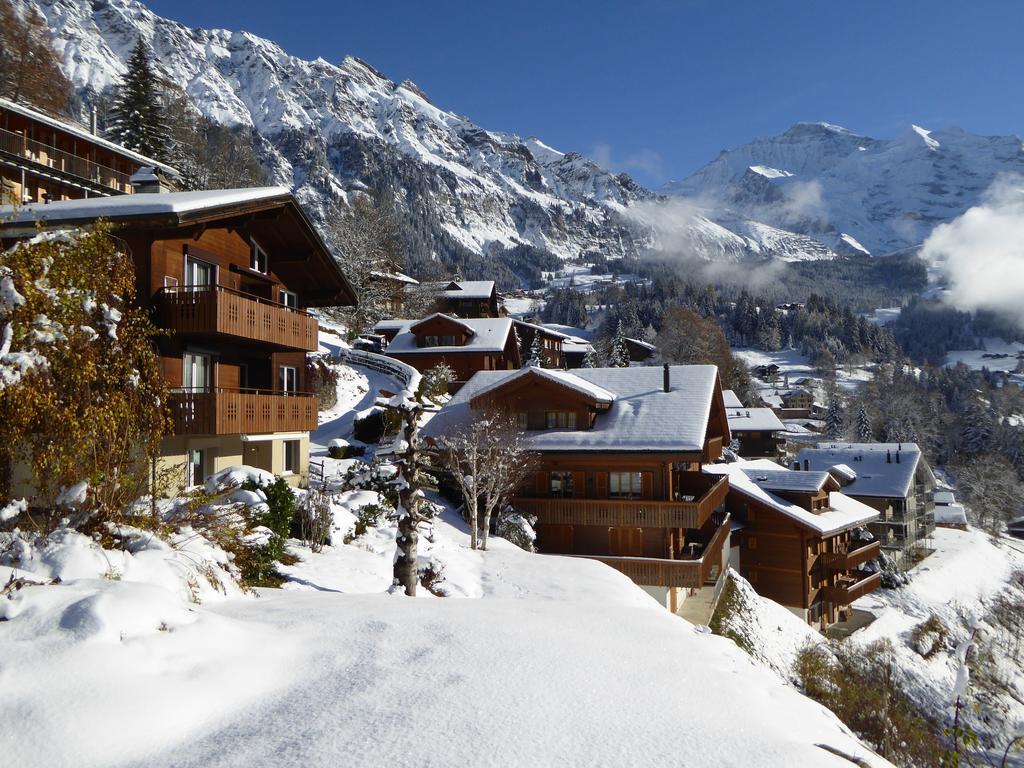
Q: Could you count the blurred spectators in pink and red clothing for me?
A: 0